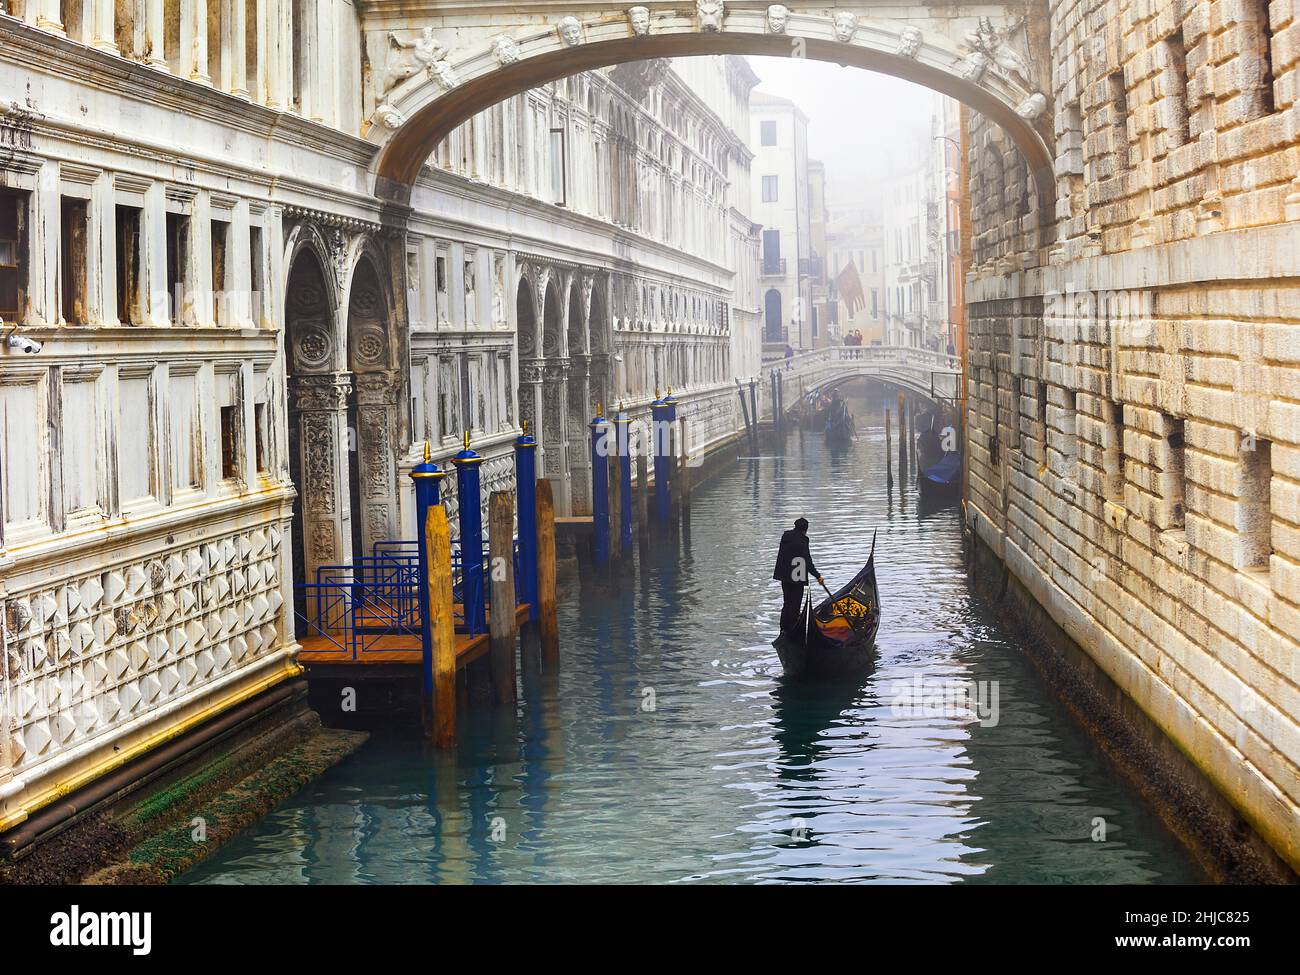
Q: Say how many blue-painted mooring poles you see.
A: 7